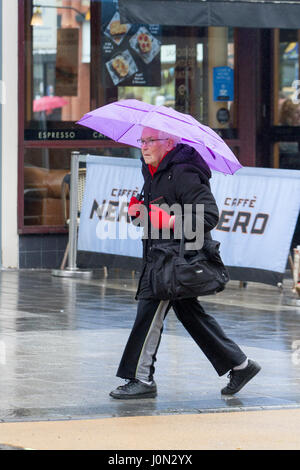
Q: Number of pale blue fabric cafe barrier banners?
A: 2